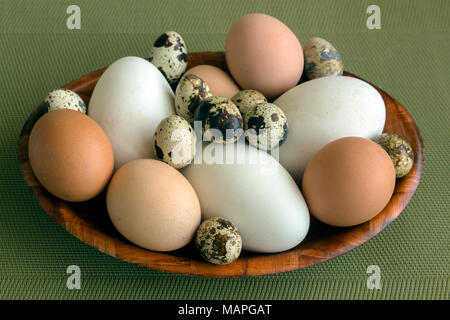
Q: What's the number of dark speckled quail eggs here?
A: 10